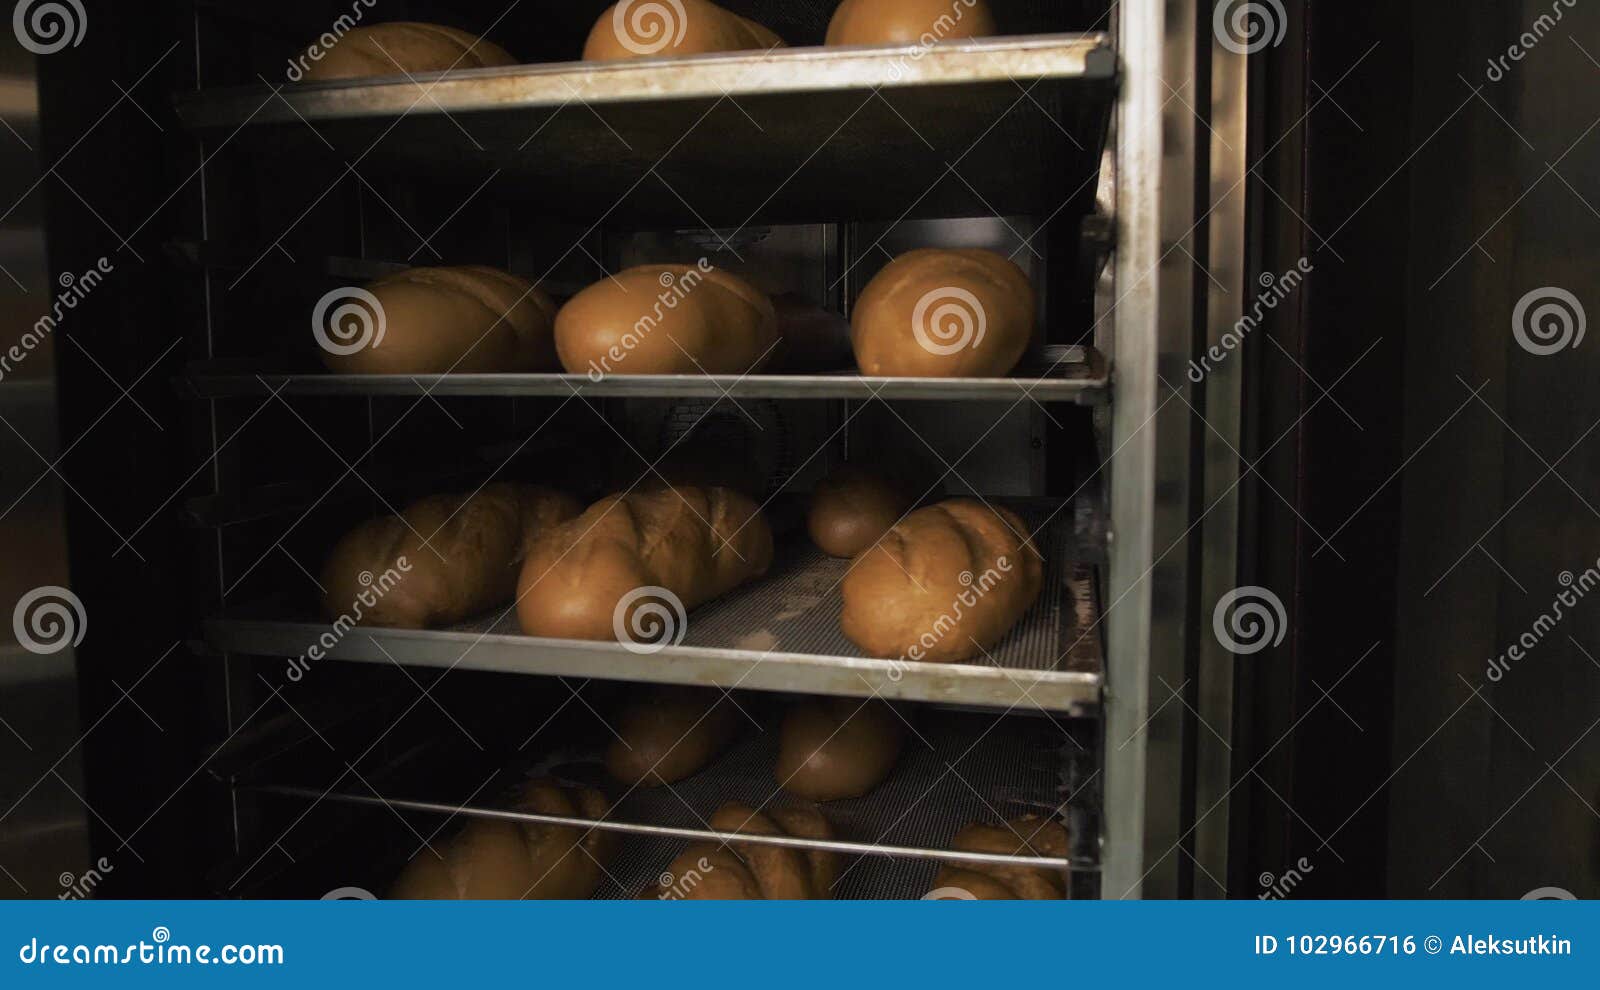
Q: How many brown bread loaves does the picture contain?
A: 15